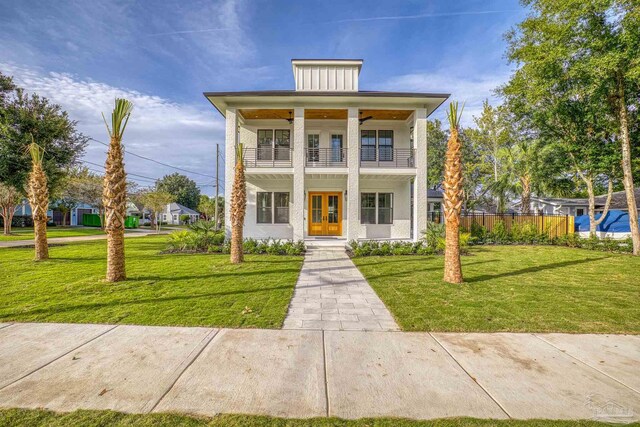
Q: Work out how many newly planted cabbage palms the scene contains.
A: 4